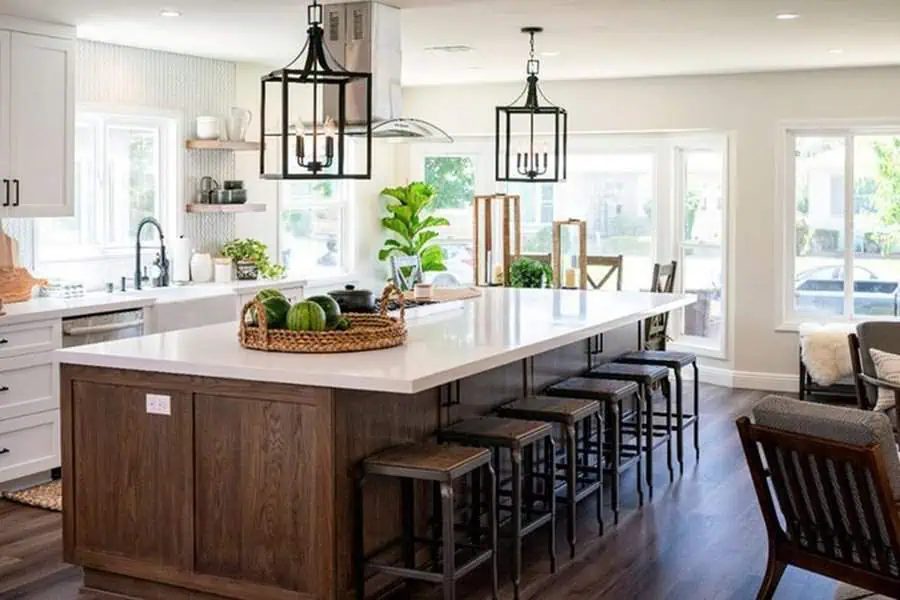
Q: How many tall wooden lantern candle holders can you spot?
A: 2